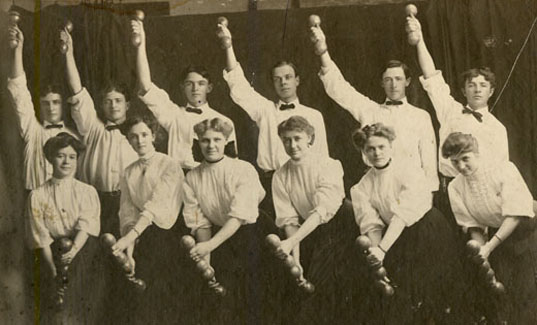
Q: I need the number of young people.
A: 12